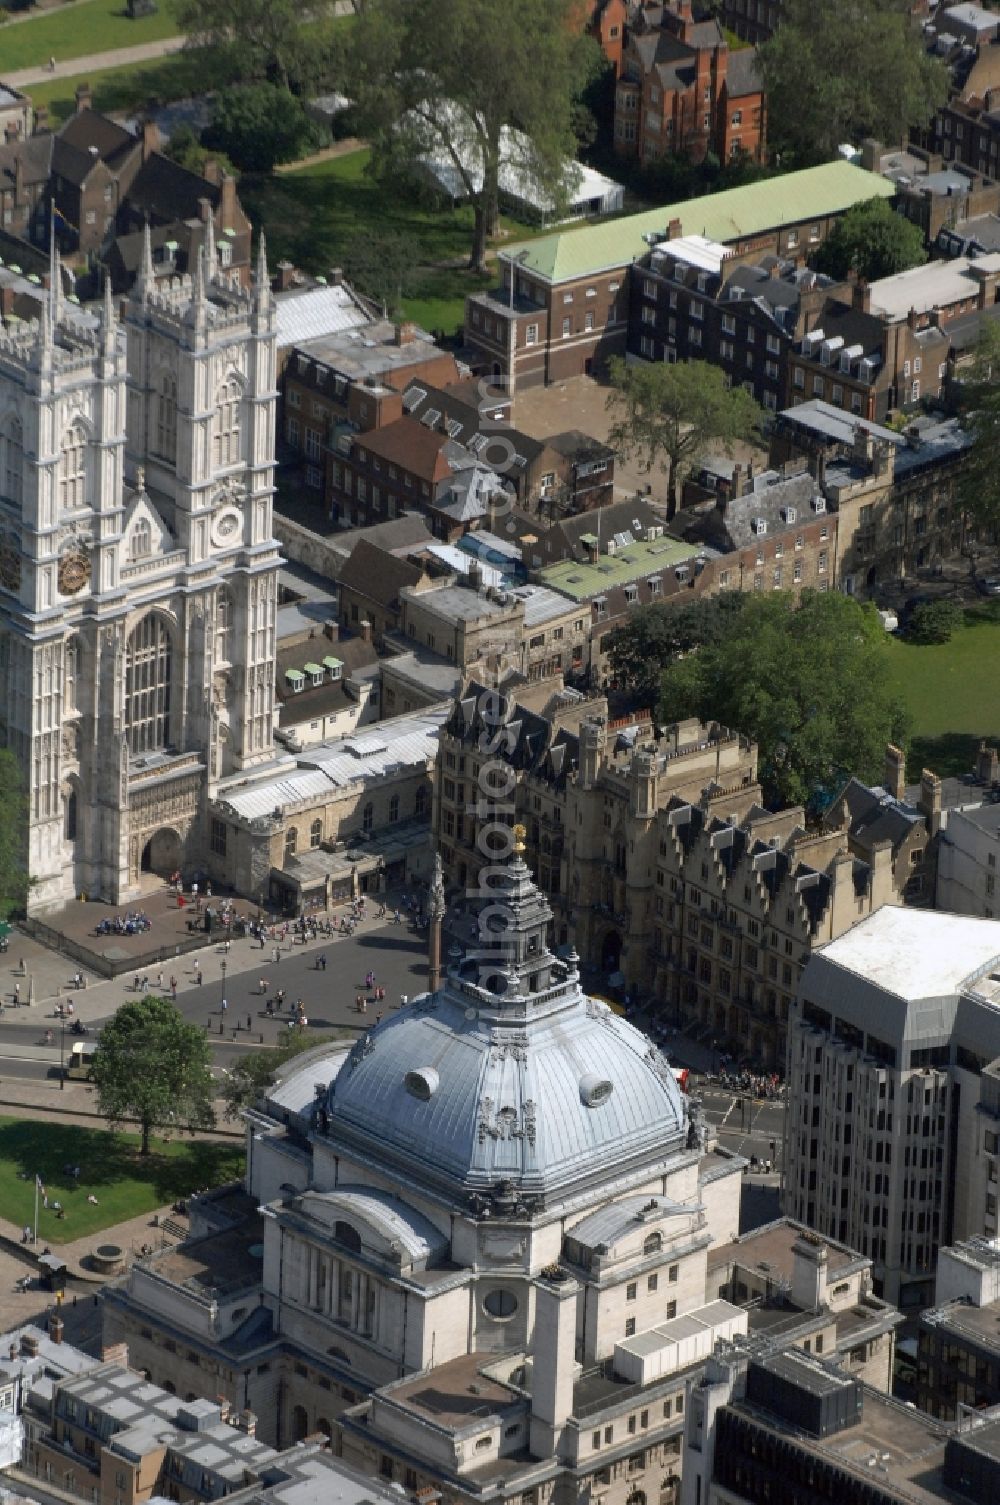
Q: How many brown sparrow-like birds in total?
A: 0